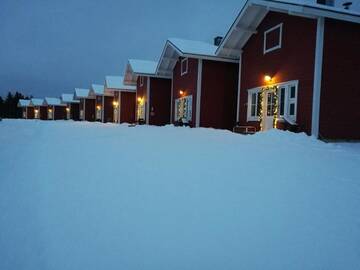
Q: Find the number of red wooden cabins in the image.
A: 10